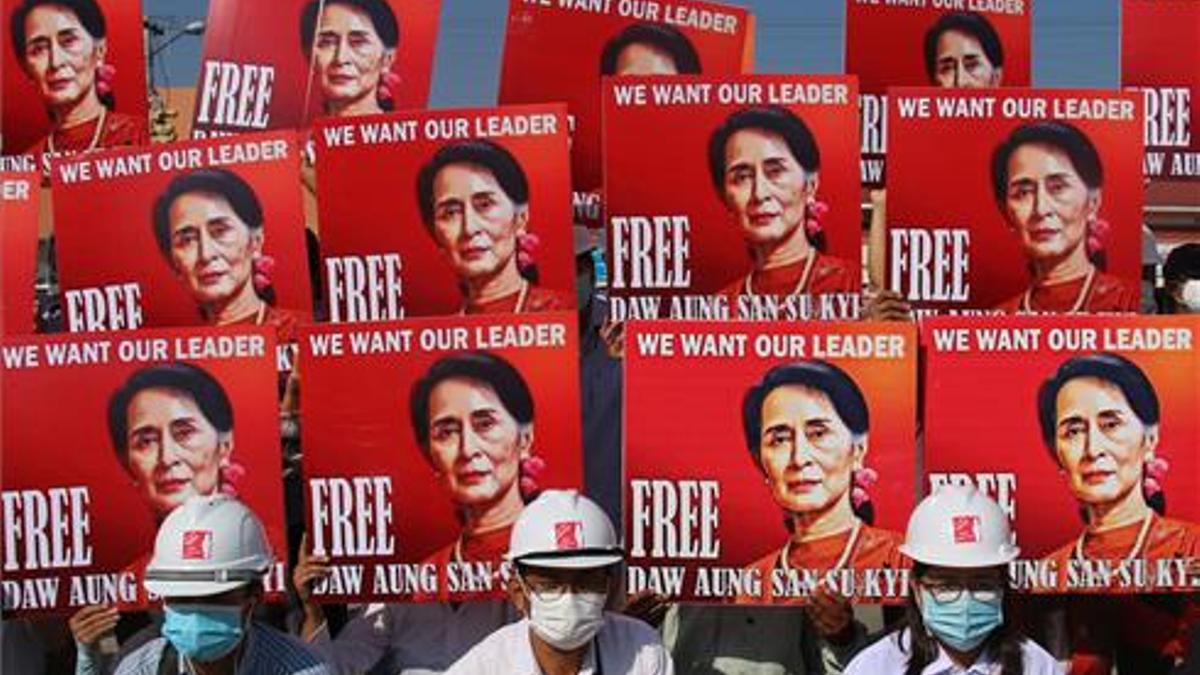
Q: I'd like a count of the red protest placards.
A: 14